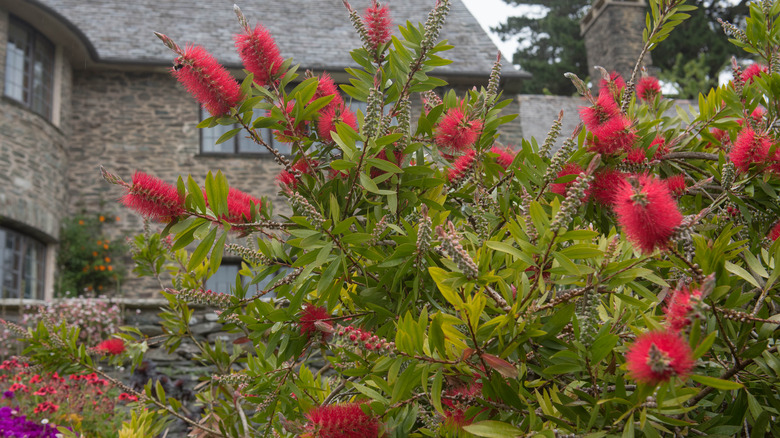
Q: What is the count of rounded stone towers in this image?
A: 1